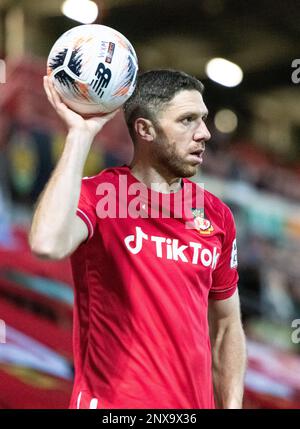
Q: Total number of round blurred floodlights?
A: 3